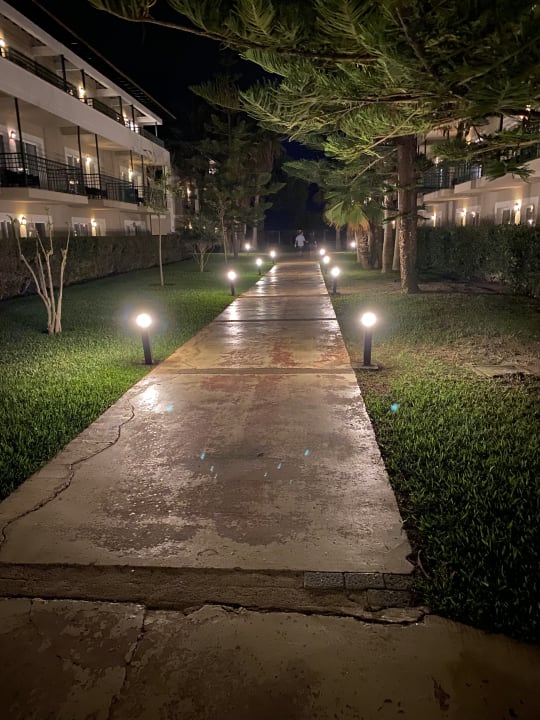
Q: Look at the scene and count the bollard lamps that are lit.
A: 10